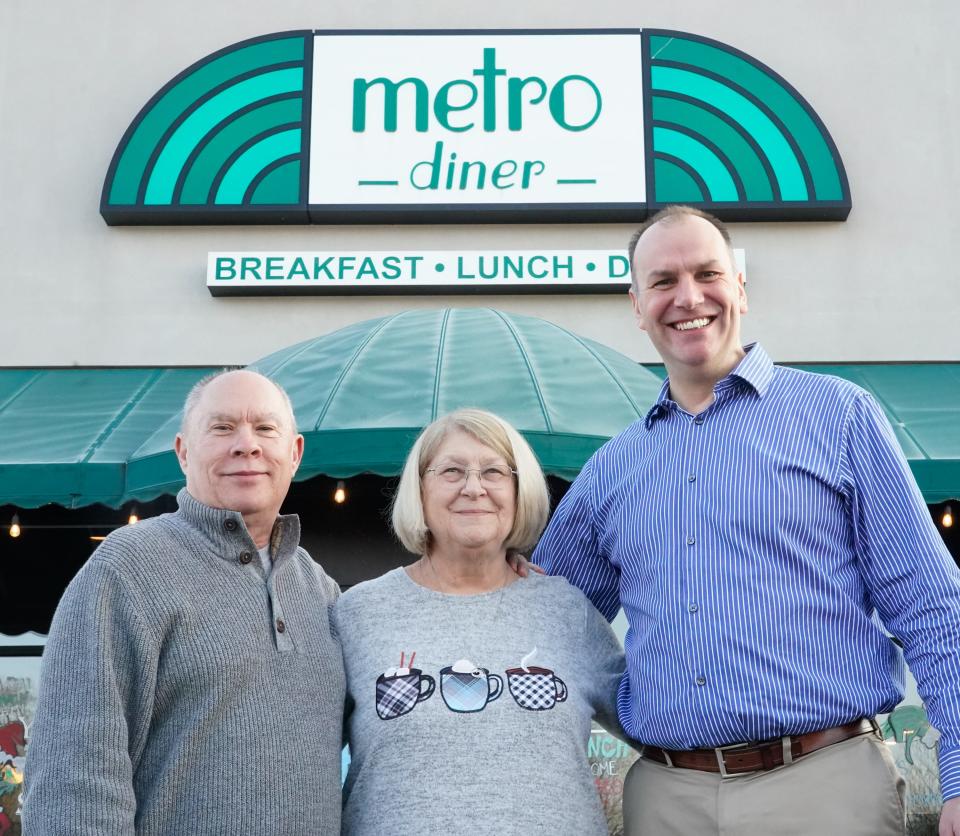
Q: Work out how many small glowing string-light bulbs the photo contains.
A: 4